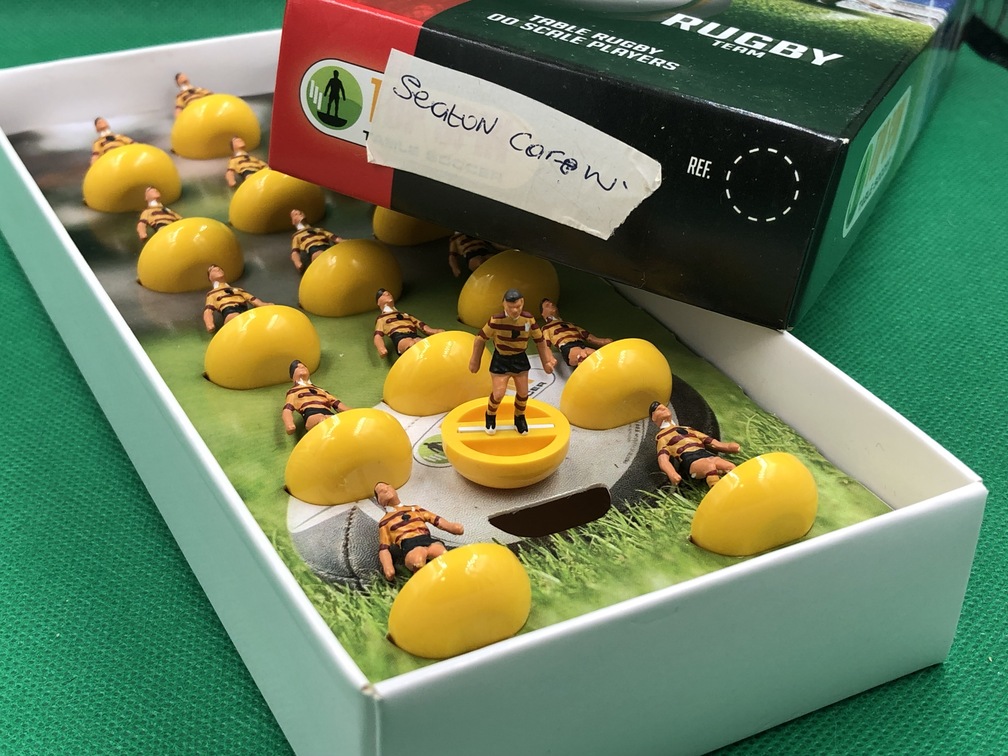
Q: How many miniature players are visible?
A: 13